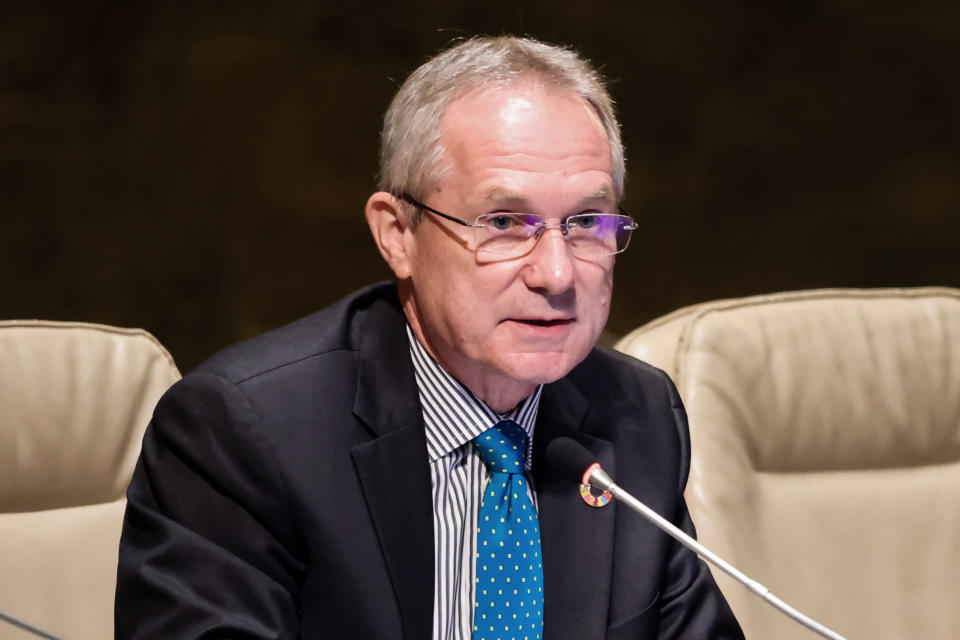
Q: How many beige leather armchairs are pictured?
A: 2